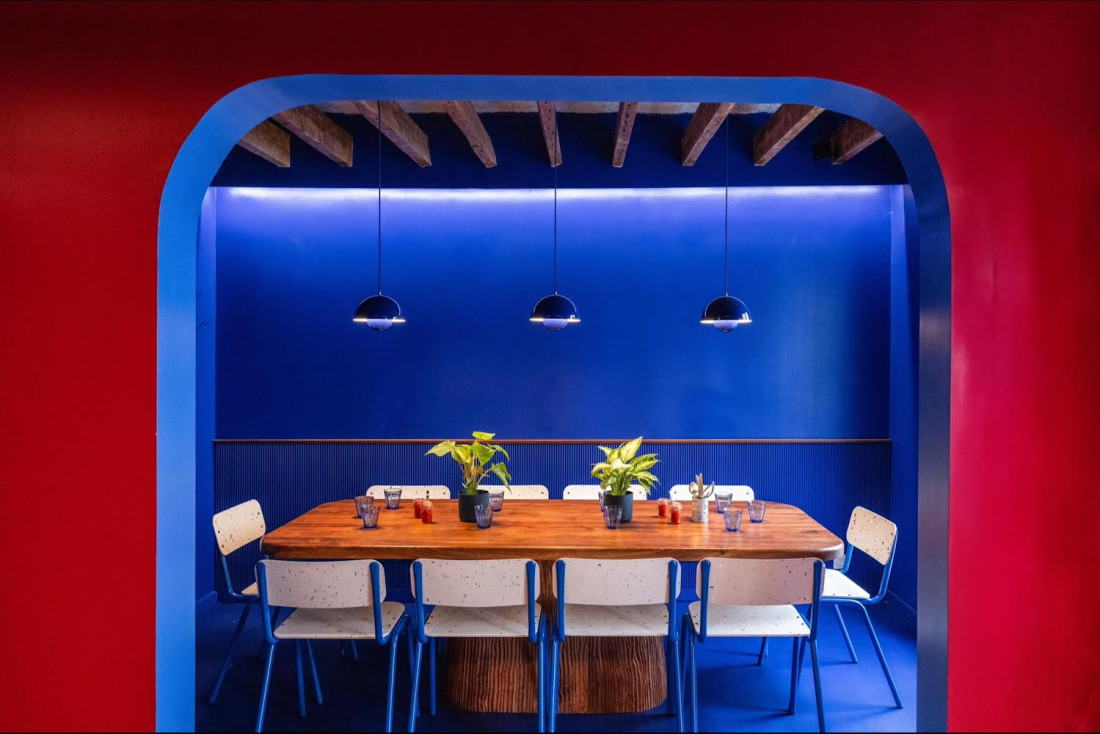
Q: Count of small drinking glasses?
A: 10